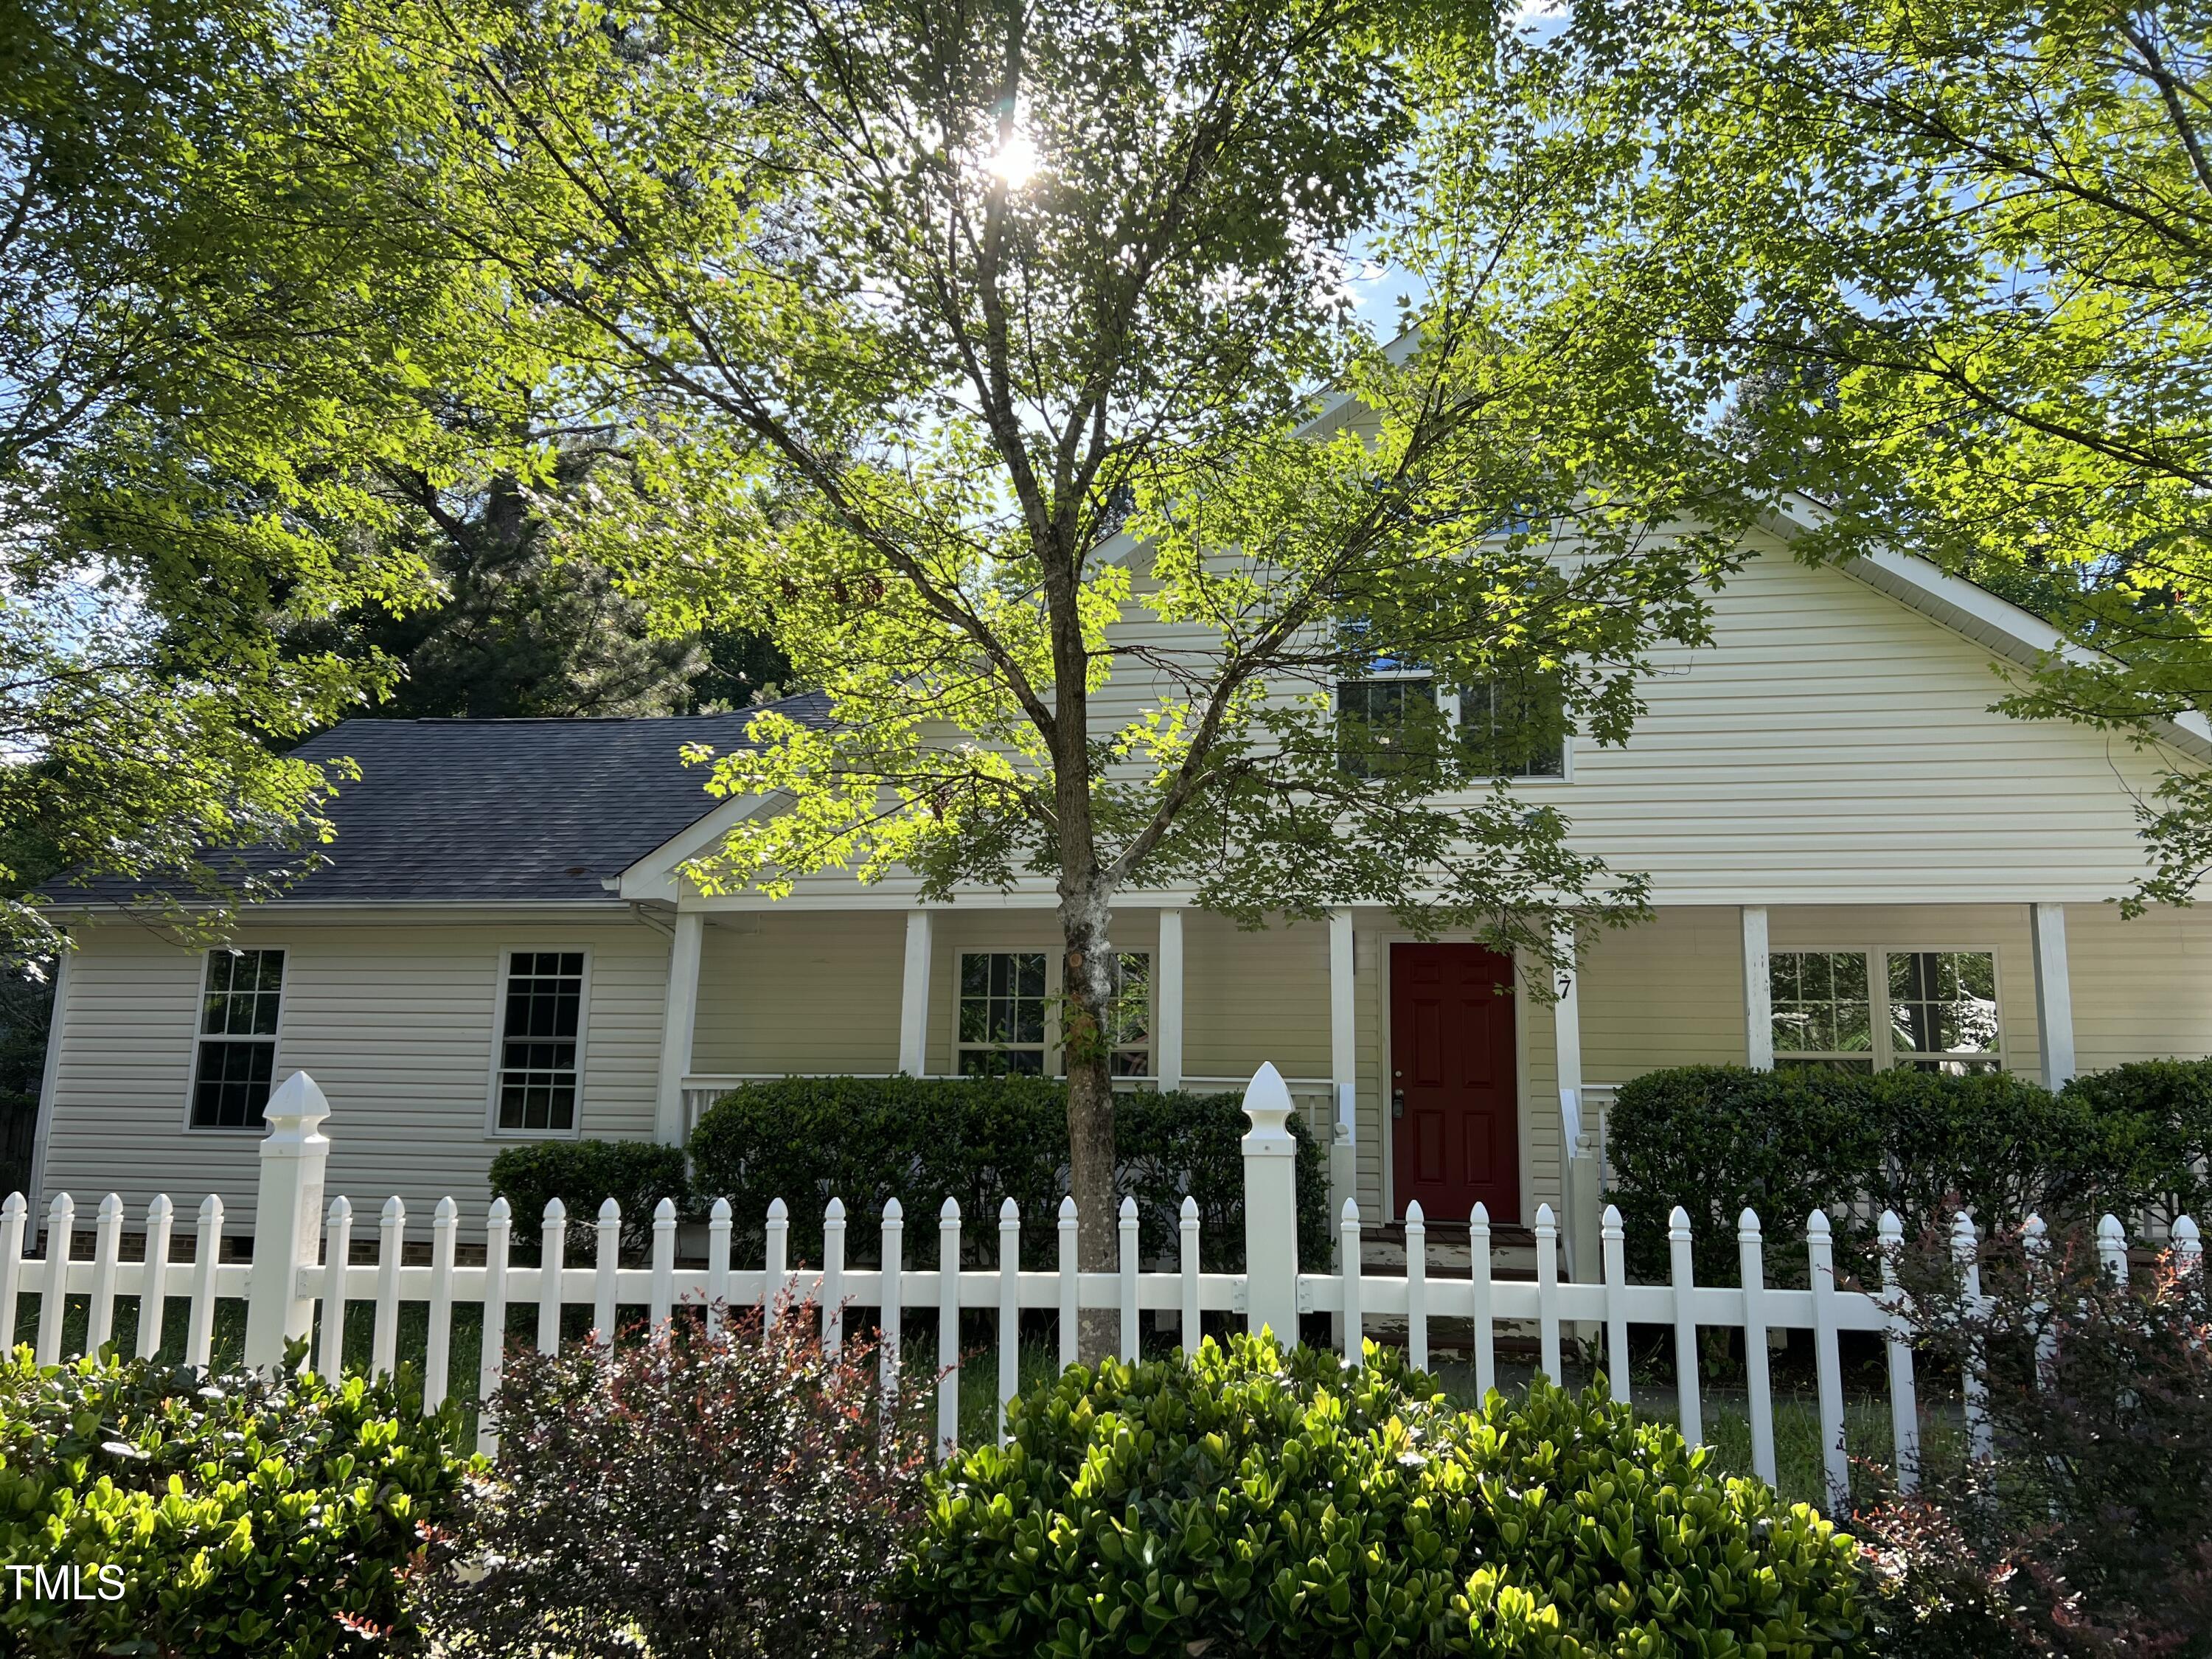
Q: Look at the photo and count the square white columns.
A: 7